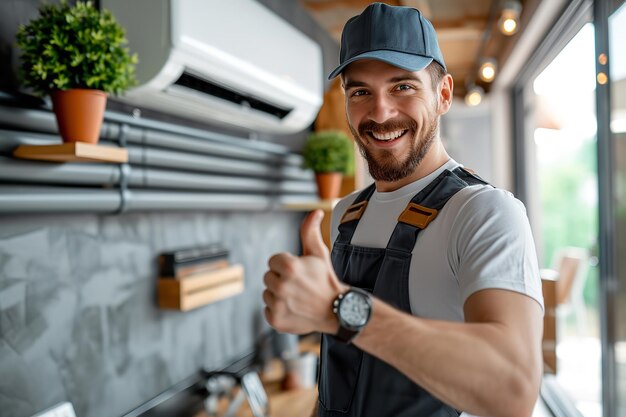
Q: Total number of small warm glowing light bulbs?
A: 3